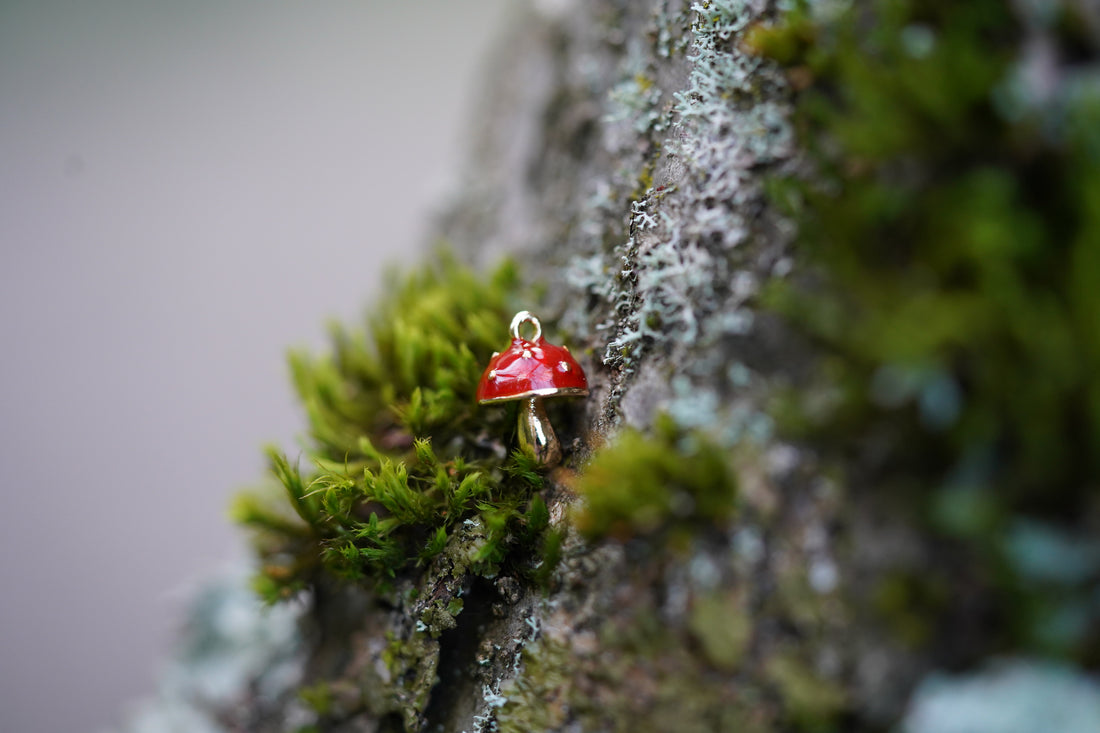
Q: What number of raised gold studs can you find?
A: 5